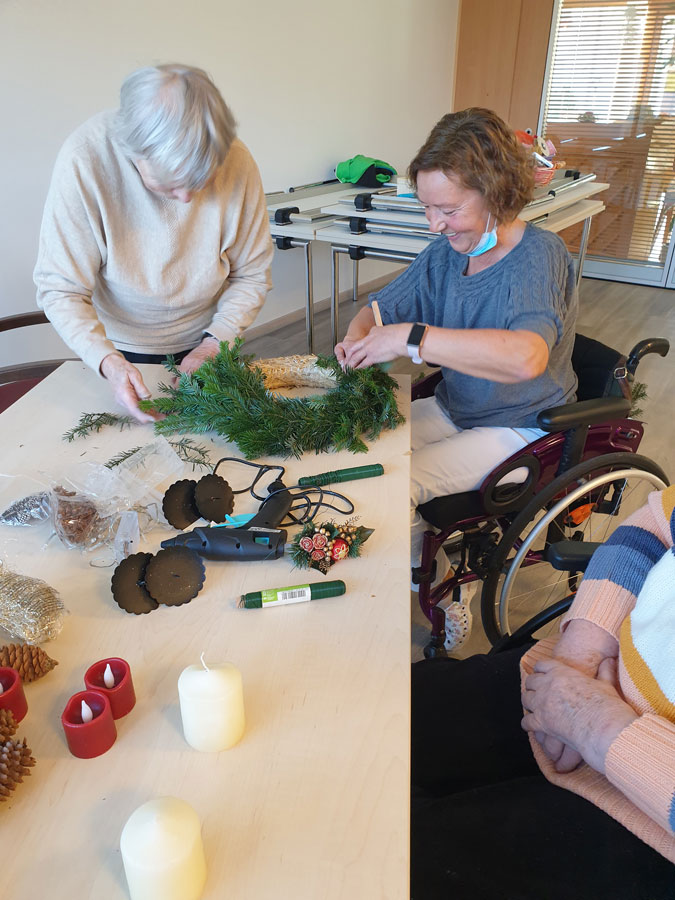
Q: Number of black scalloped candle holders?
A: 4